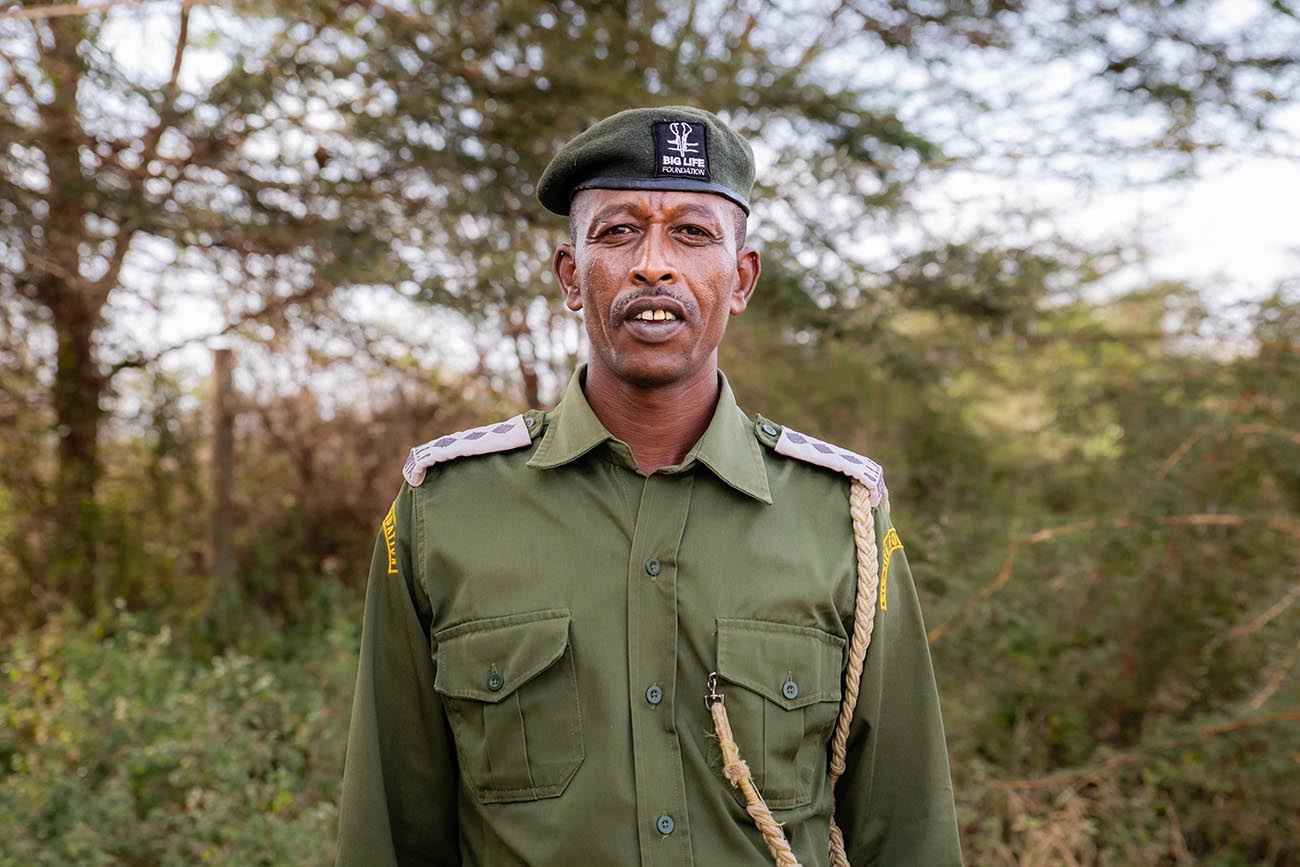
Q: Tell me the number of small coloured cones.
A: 0